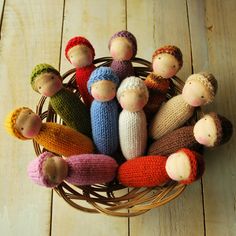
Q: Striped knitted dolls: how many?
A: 1